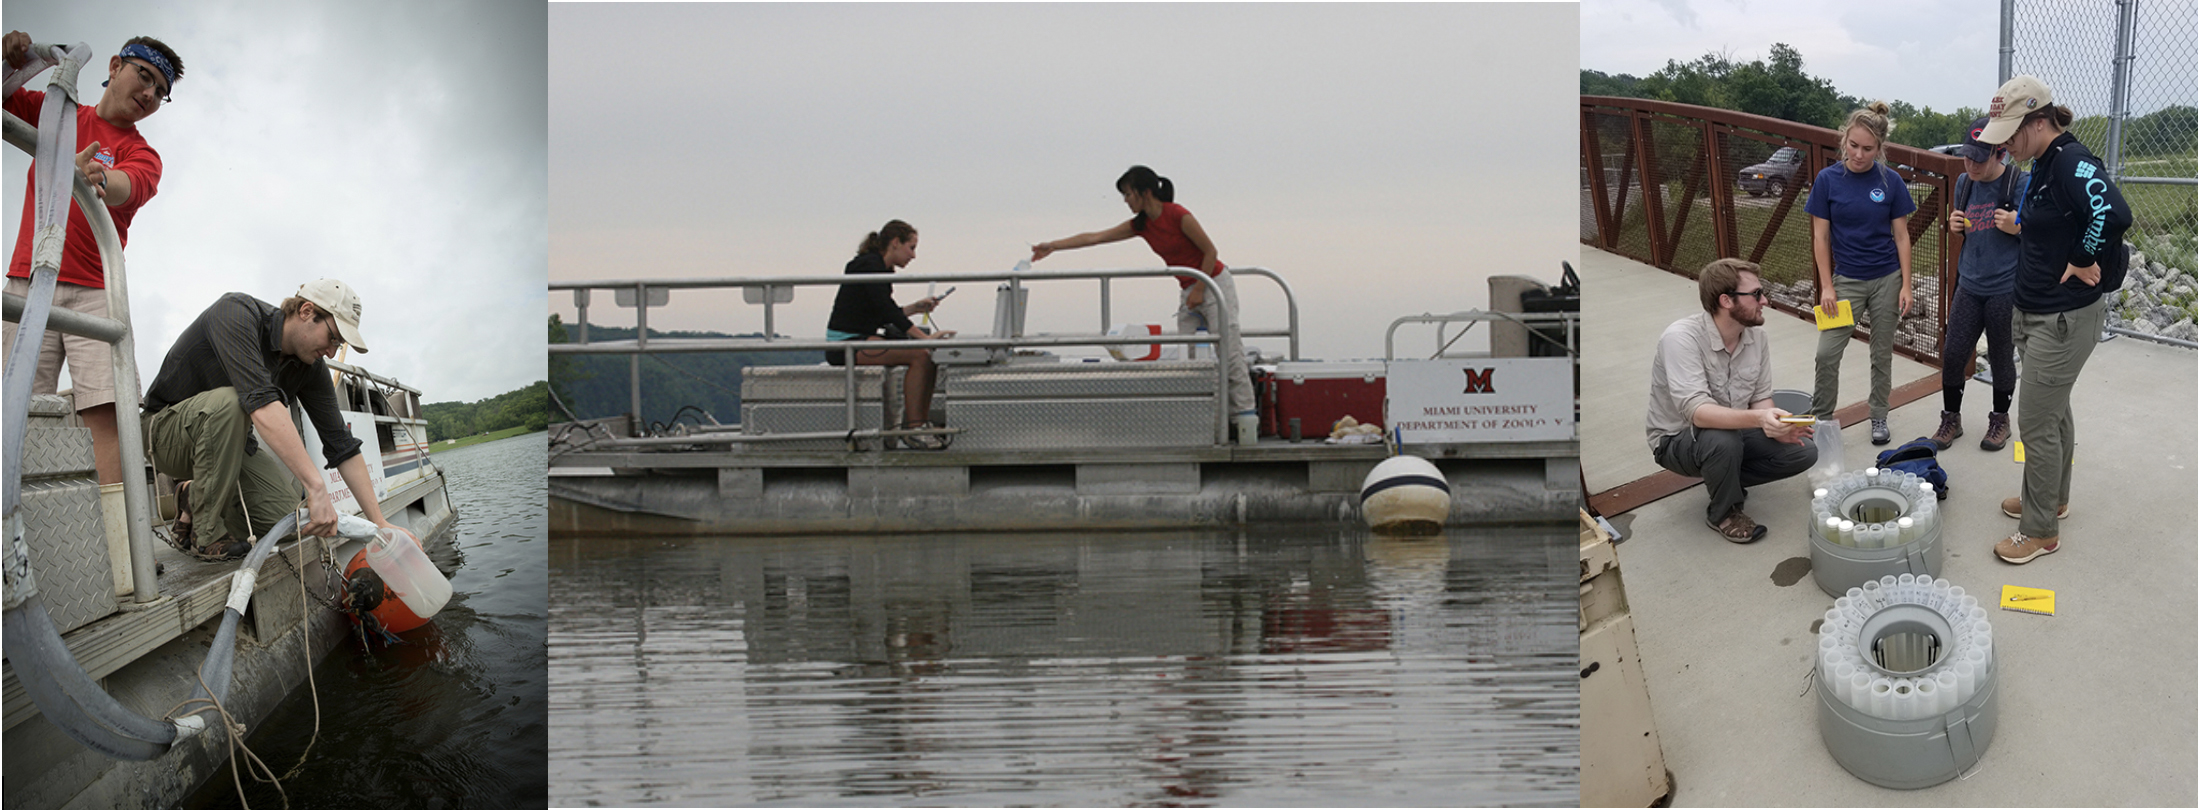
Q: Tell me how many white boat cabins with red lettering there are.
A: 2